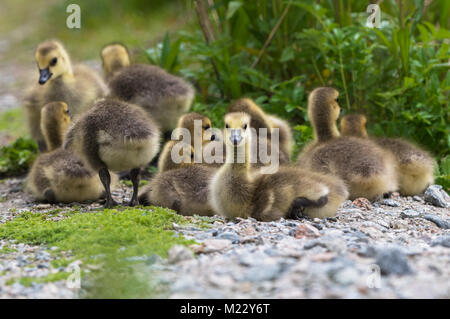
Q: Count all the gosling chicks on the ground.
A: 10